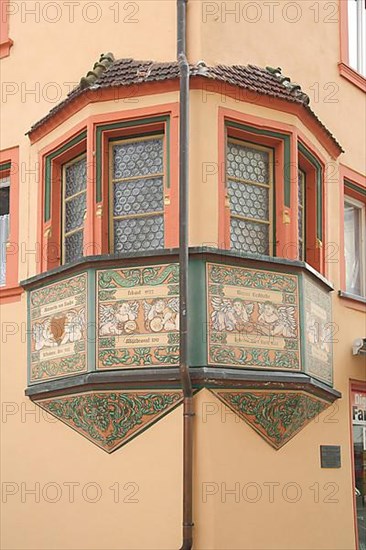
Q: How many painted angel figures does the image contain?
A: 8